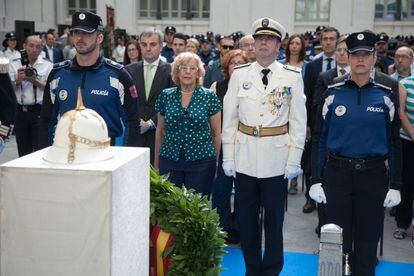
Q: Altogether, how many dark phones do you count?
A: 0